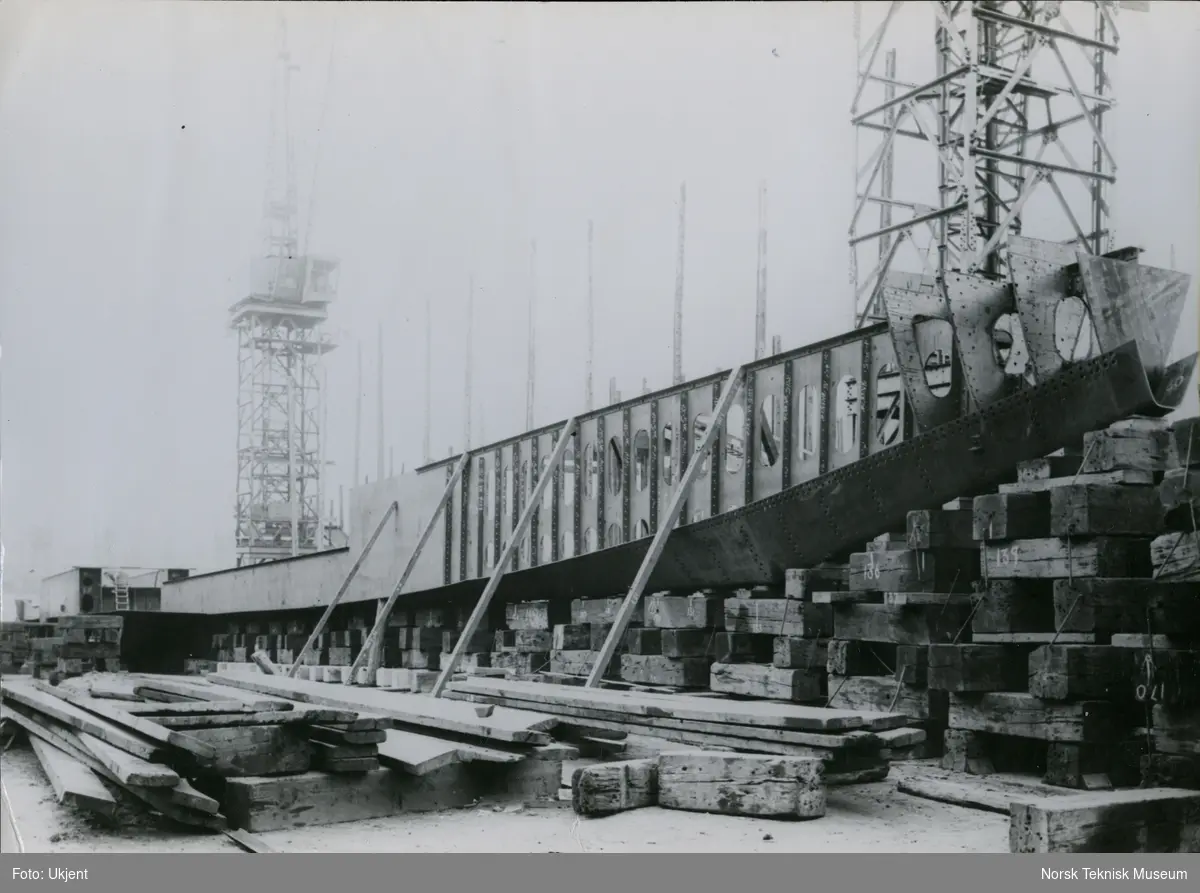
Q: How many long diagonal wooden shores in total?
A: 4